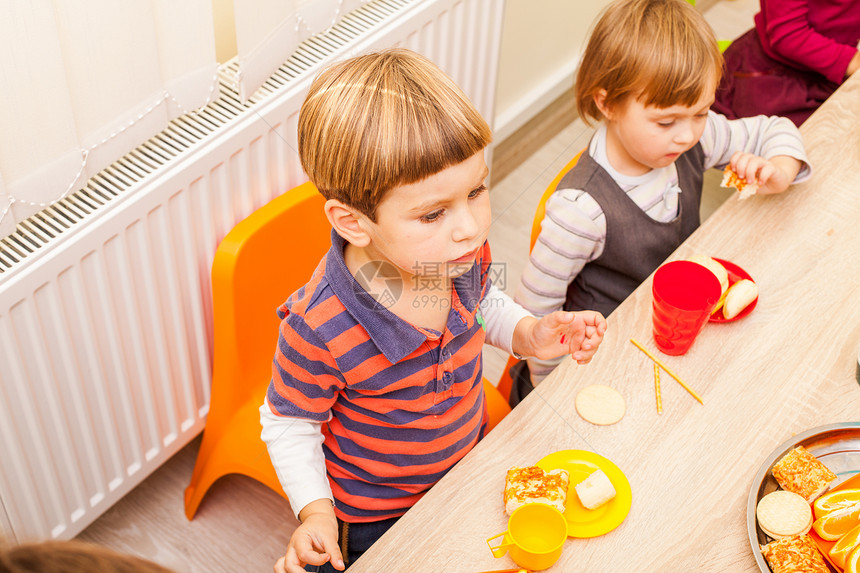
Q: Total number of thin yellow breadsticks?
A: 2